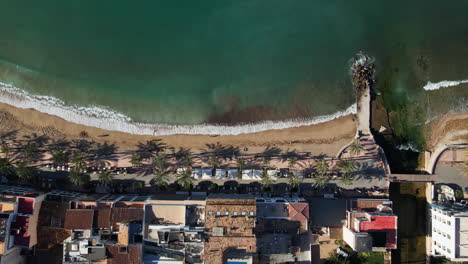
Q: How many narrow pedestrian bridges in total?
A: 1